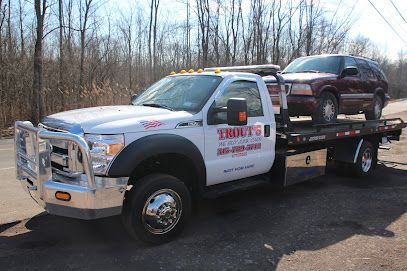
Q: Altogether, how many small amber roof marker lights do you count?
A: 5